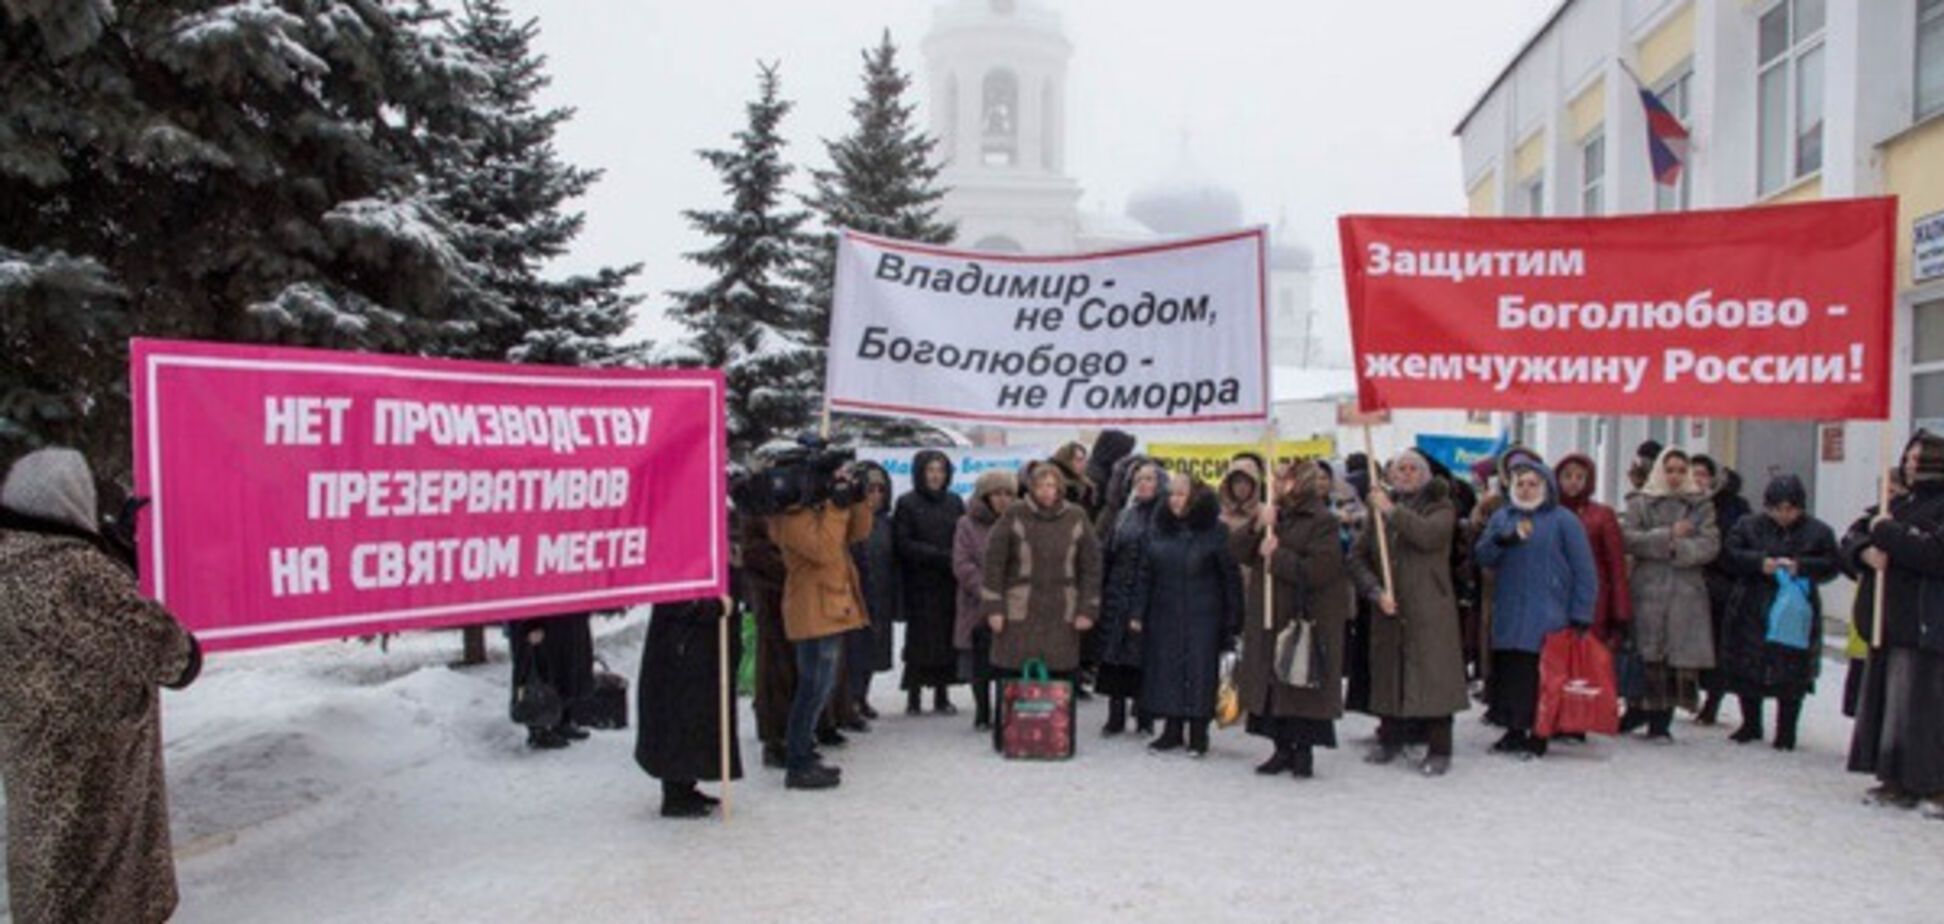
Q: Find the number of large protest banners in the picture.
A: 3